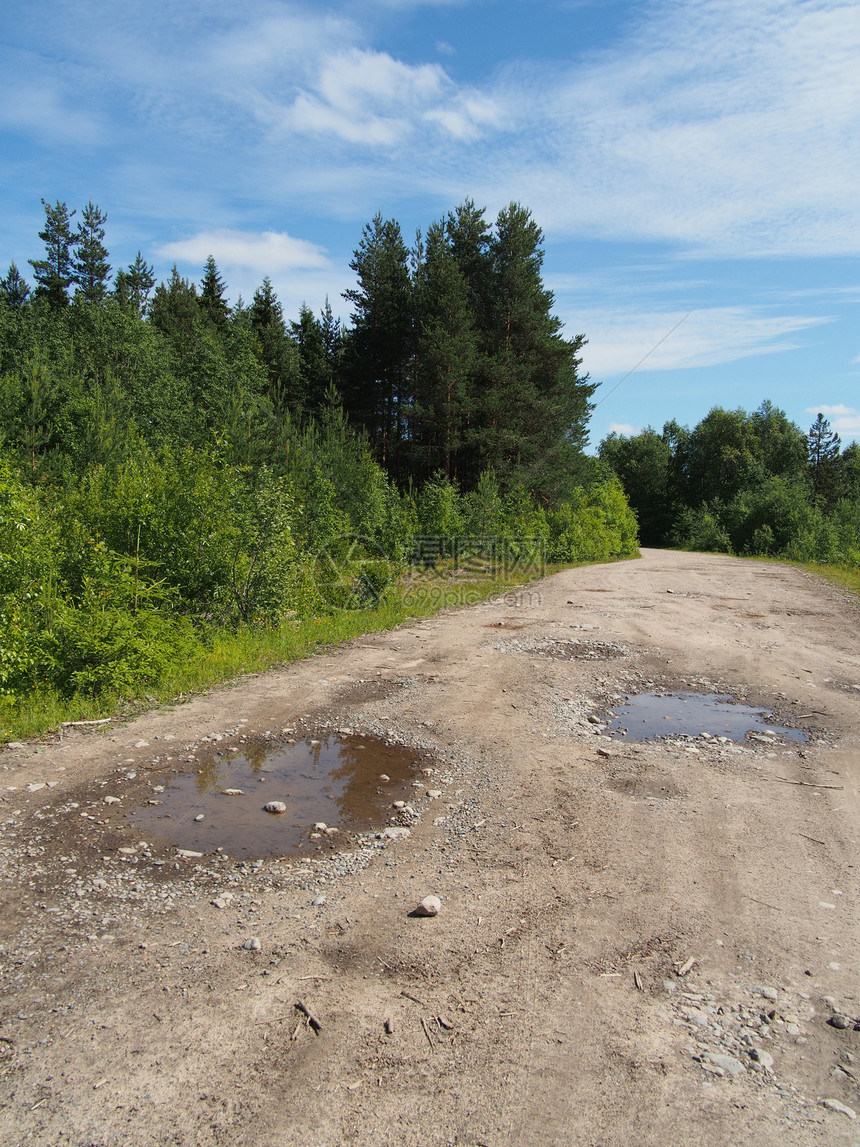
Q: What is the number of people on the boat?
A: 0